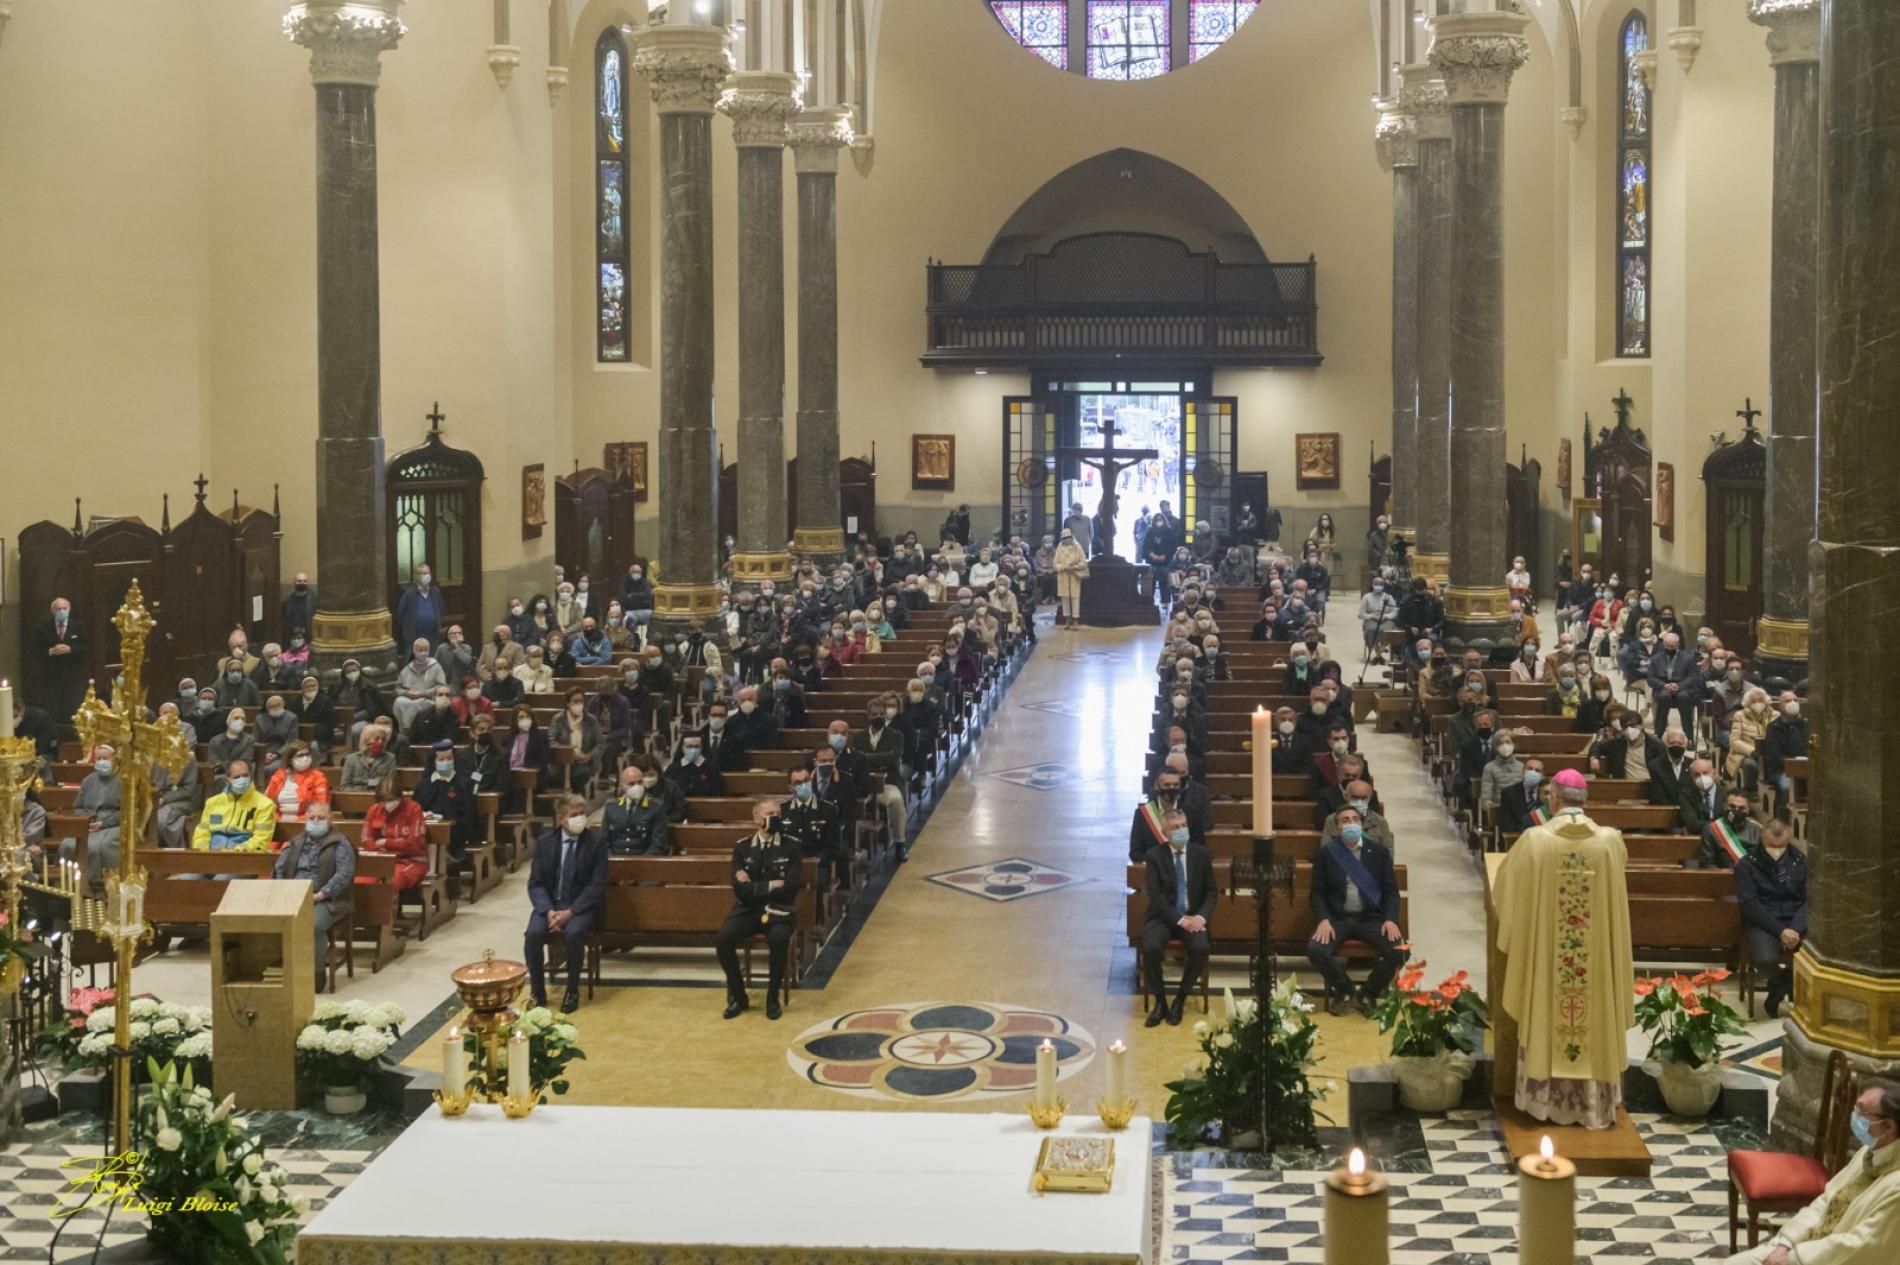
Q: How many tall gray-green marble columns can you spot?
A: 9